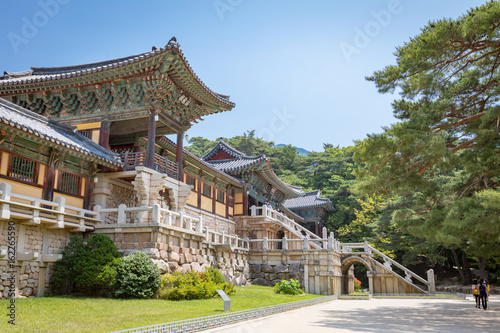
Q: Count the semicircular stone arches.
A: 1